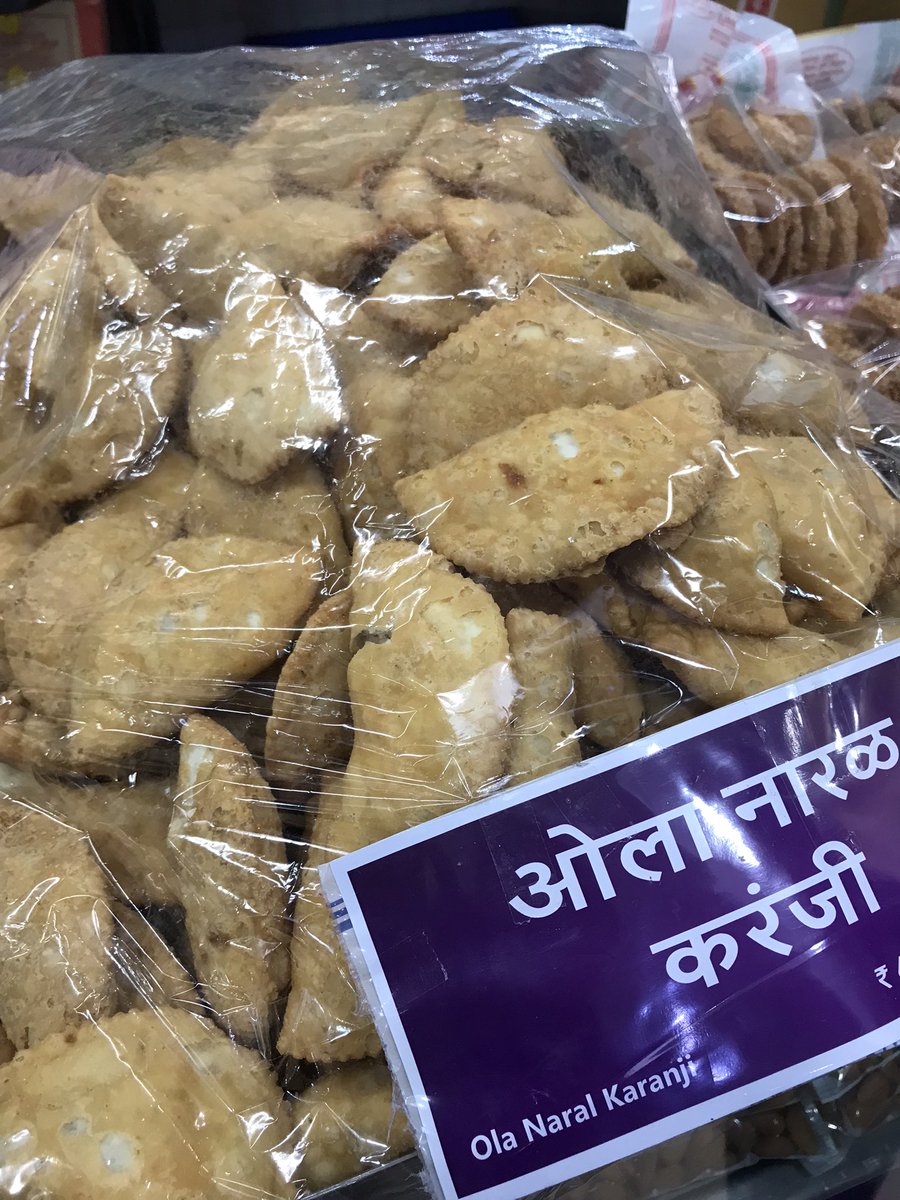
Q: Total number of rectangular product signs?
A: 1